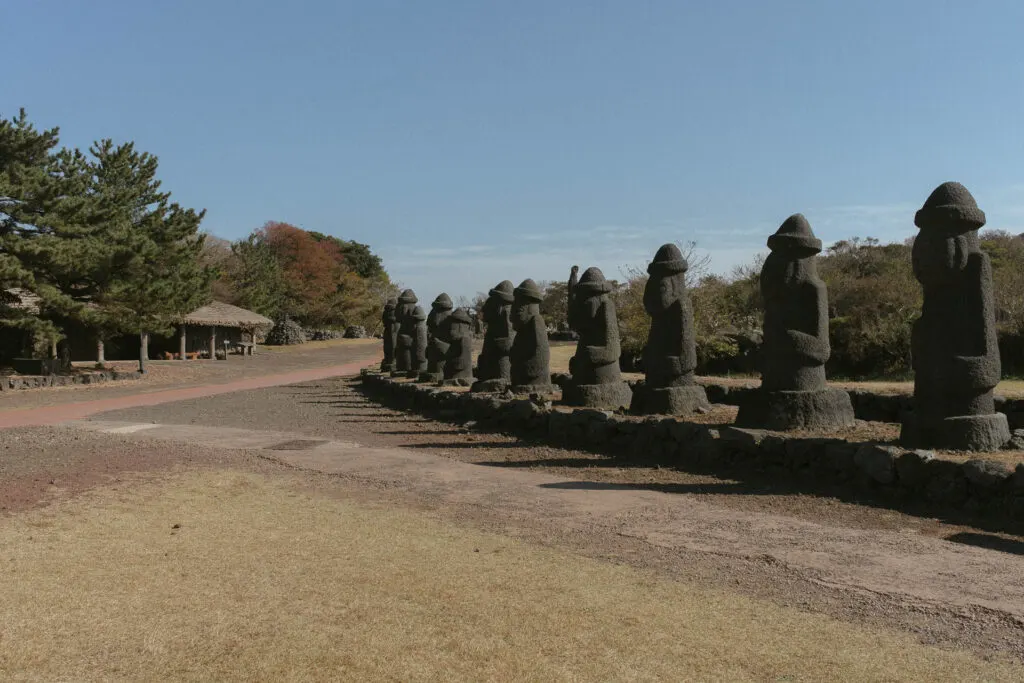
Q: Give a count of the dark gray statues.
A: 11